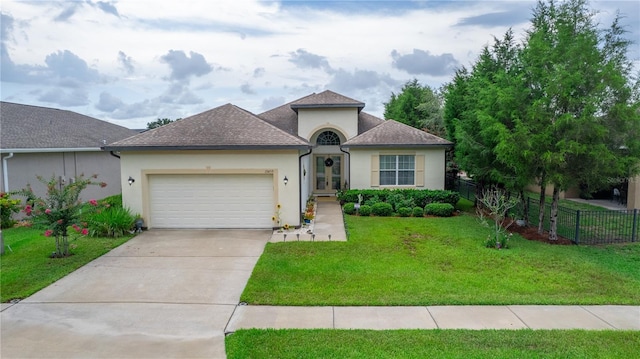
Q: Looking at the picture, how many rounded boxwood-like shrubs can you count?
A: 6